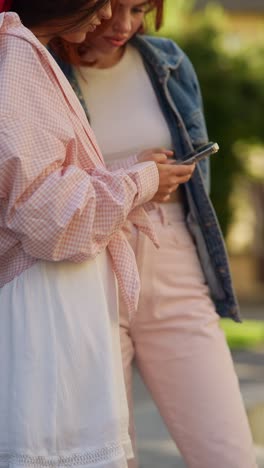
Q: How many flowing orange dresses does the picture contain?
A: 0